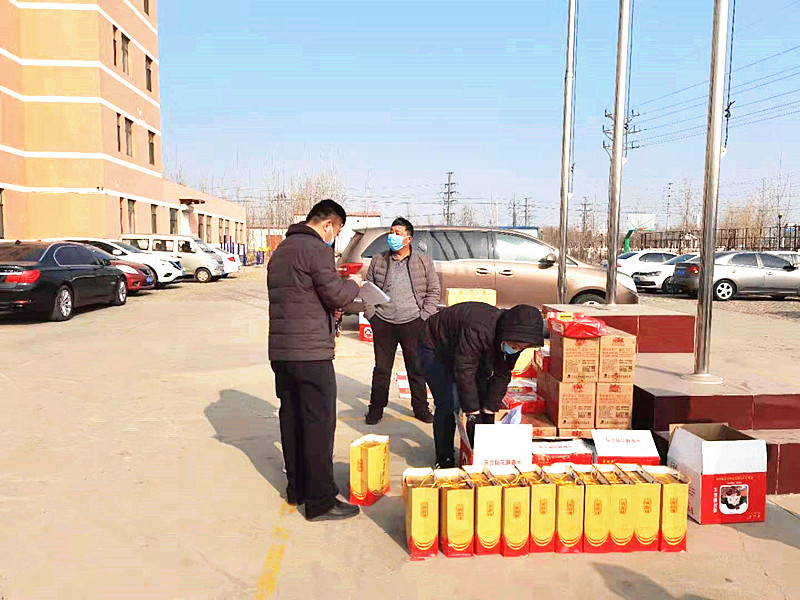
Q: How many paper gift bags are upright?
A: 11